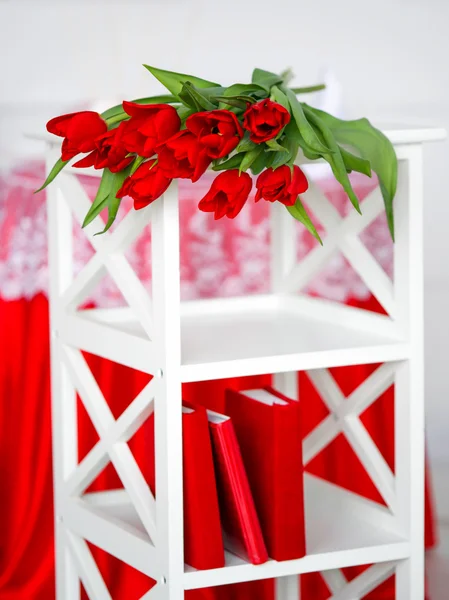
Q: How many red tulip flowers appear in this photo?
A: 9